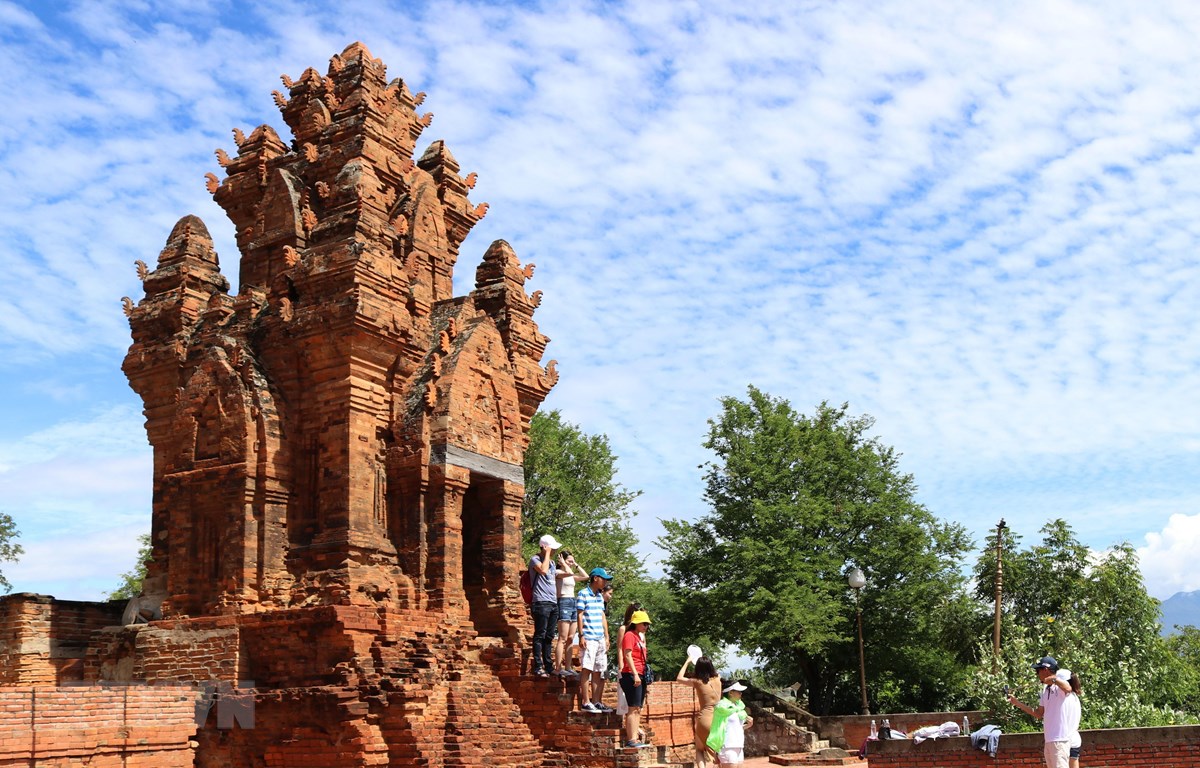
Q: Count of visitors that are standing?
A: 10